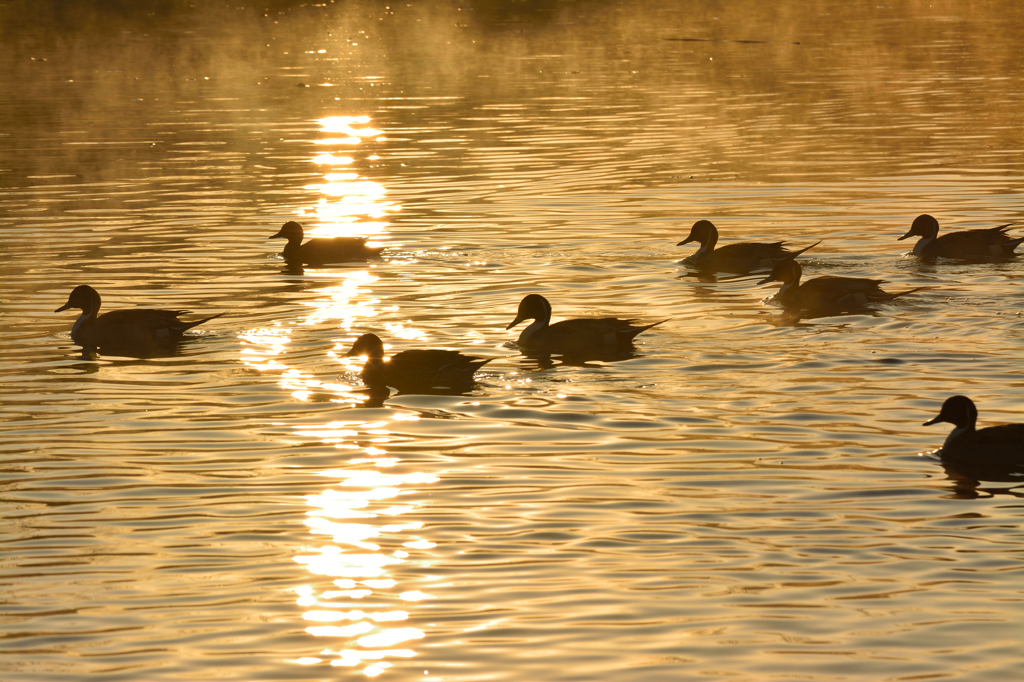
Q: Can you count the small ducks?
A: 8